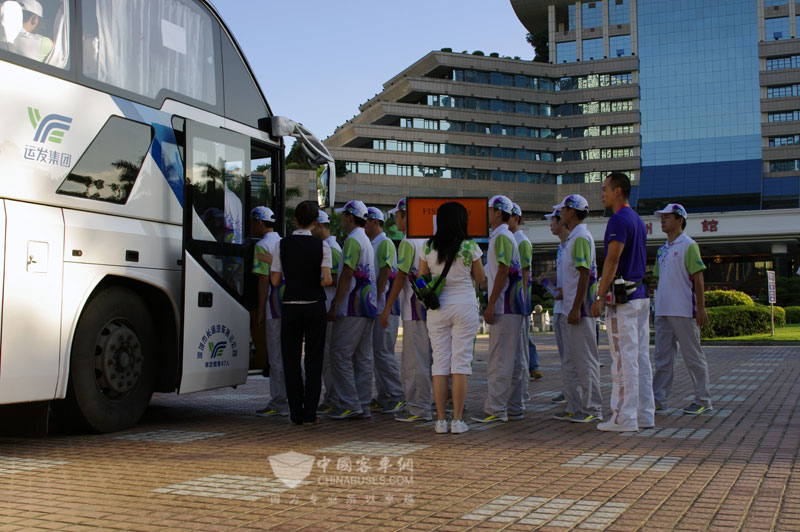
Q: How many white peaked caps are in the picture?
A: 11